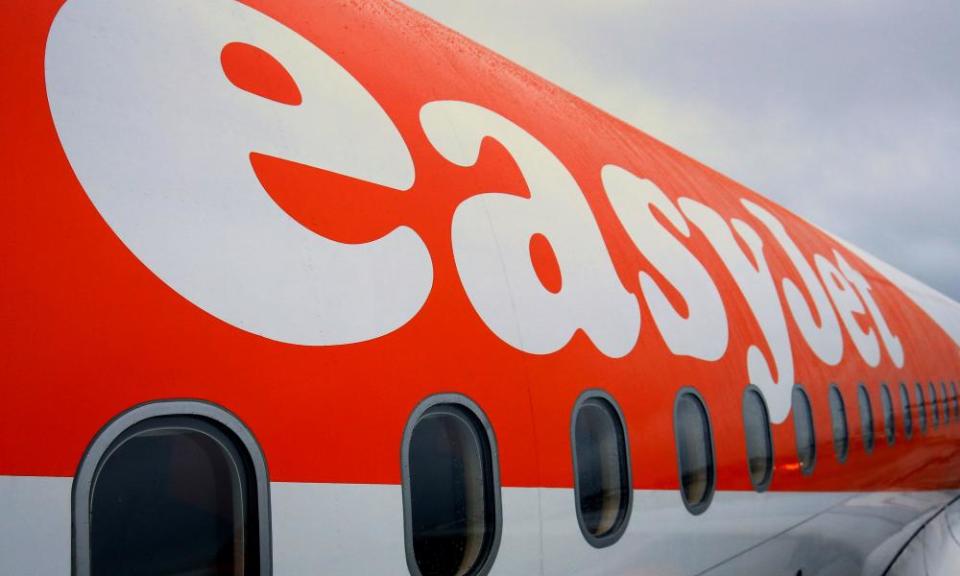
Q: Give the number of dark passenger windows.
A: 14